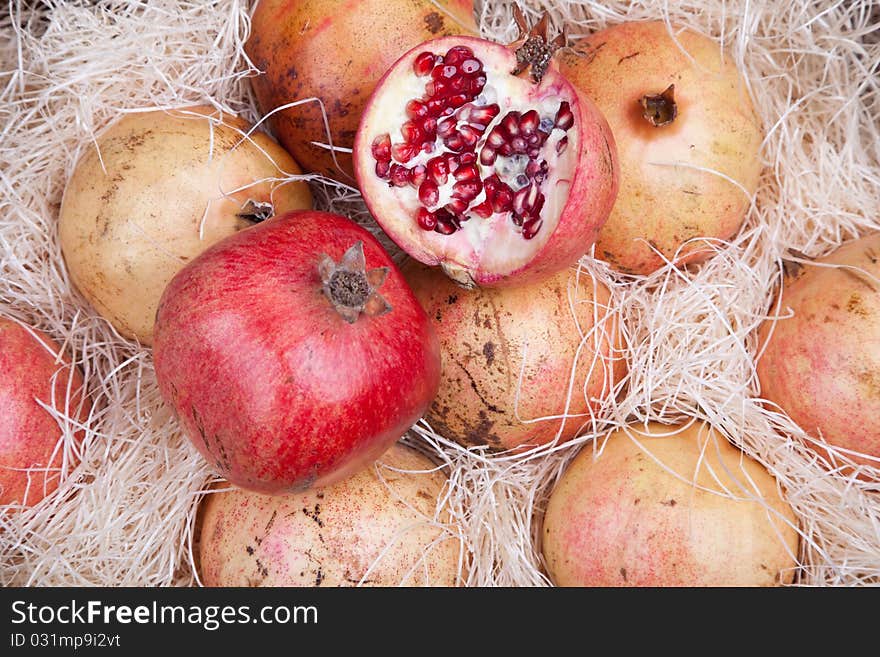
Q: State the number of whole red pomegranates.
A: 1